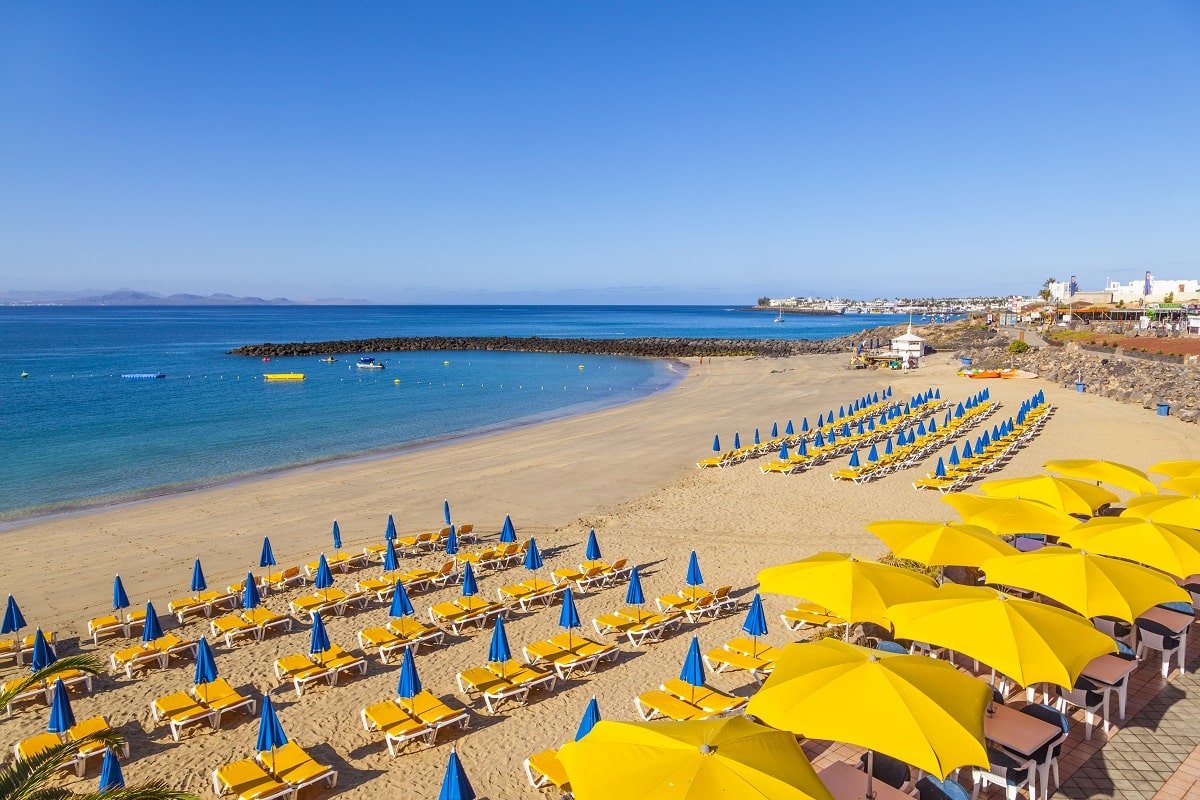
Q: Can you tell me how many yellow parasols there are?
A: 13